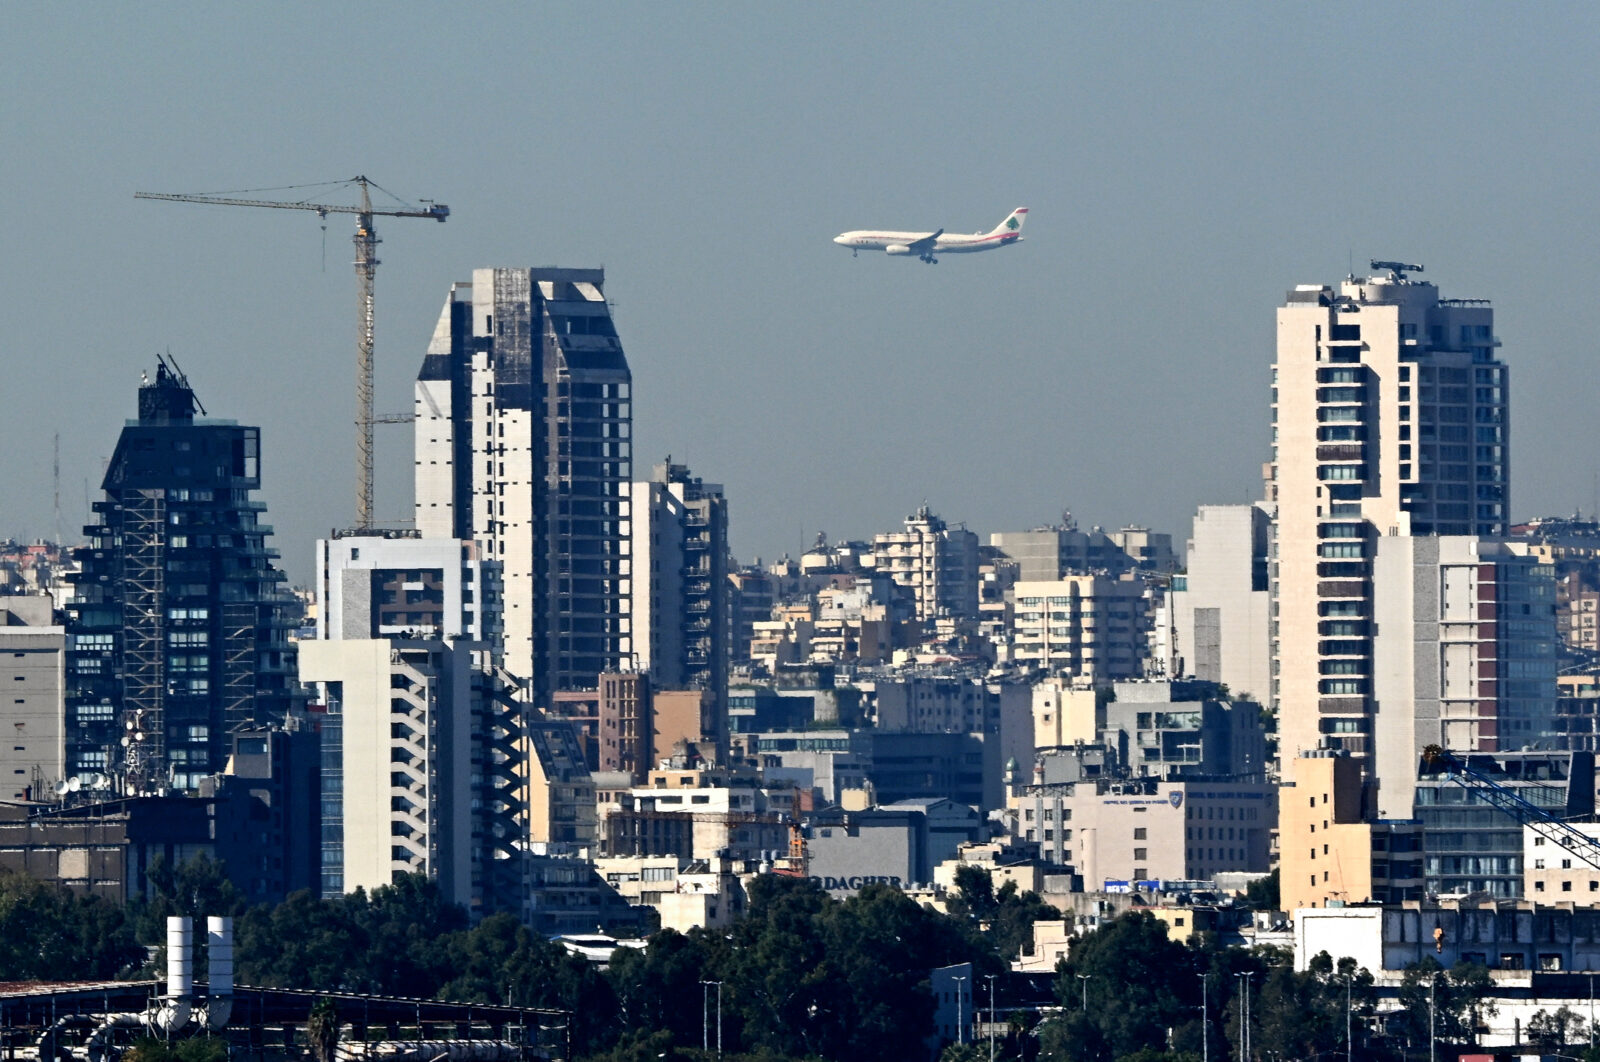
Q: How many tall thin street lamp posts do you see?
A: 11